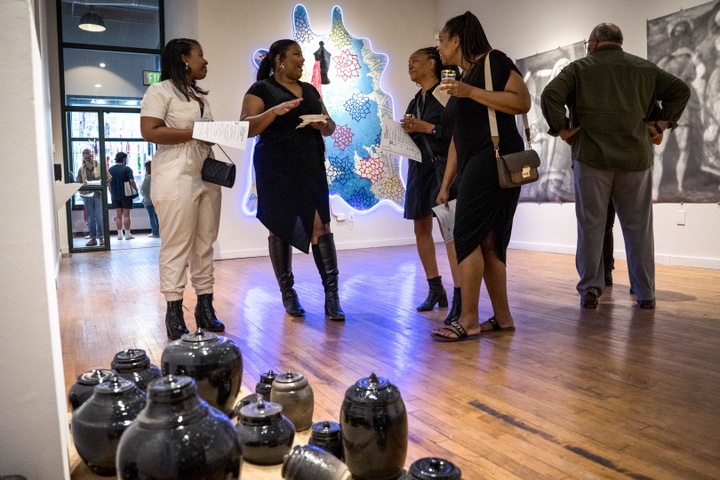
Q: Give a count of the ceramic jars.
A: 13